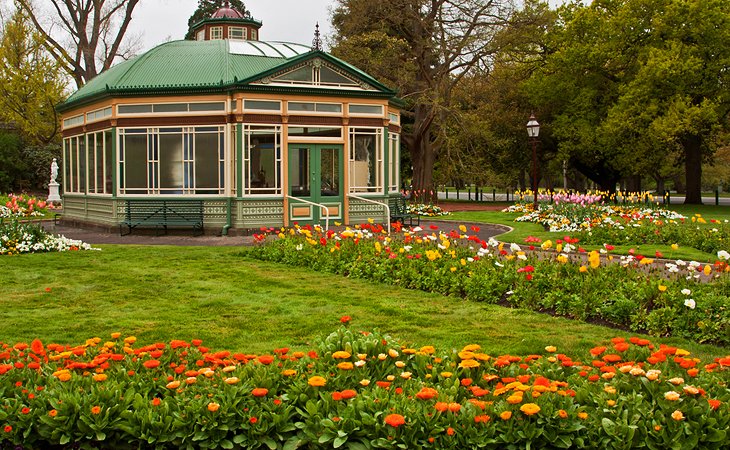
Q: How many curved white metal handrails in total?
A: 2